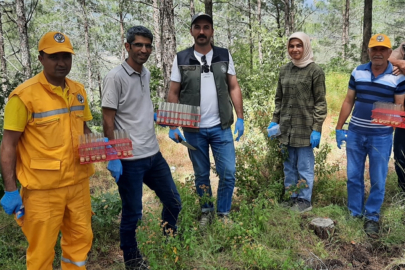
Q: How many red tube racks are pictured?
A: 3